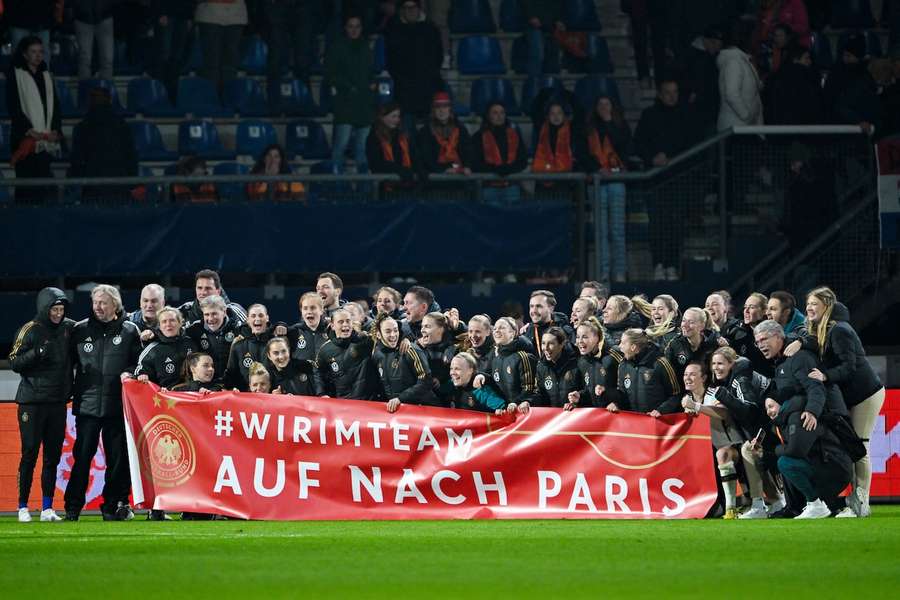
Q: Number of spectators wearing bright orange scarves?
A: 5